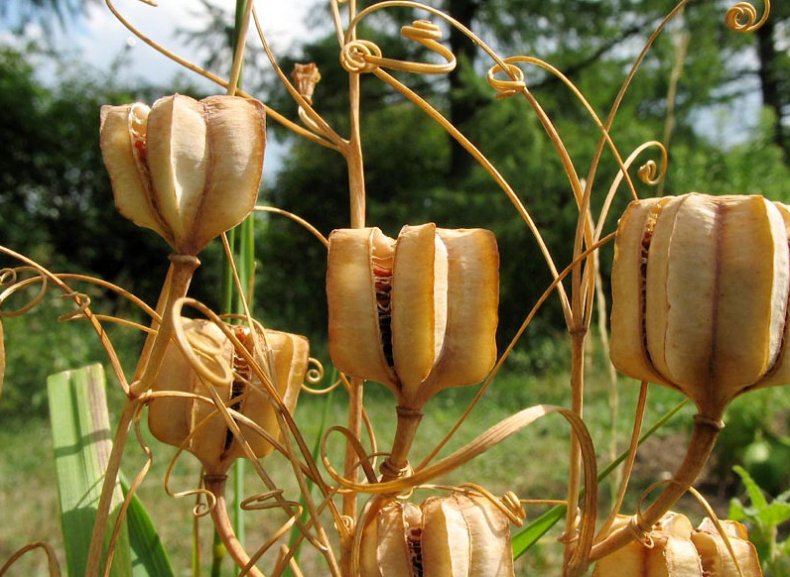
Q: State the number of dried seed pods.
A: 6